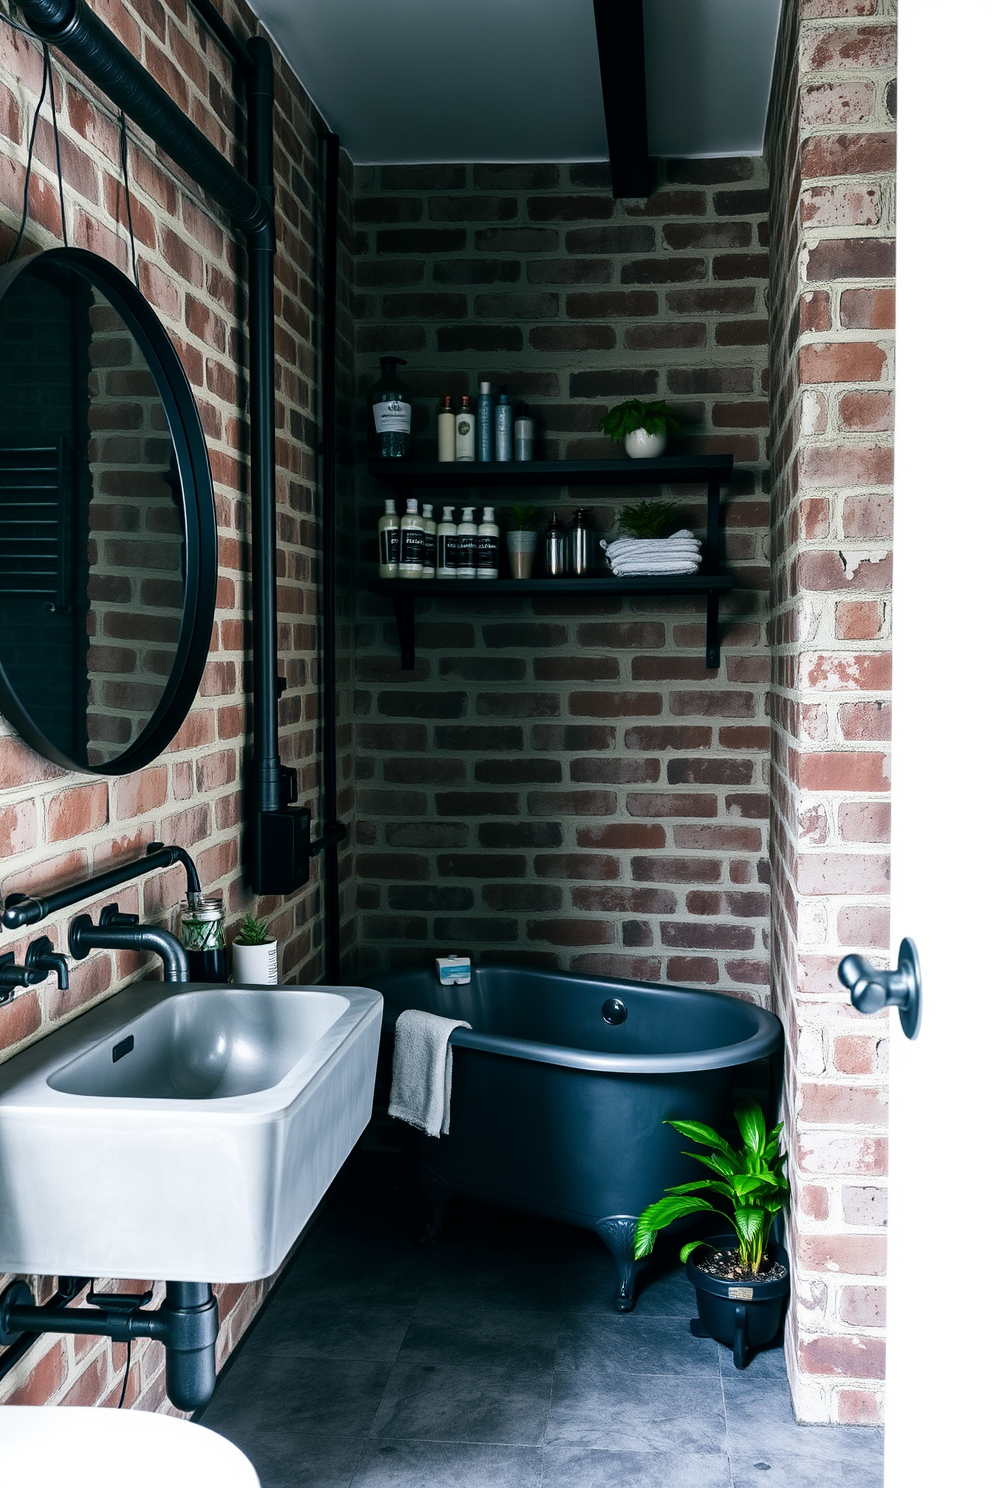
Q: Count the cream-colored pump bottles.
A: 6